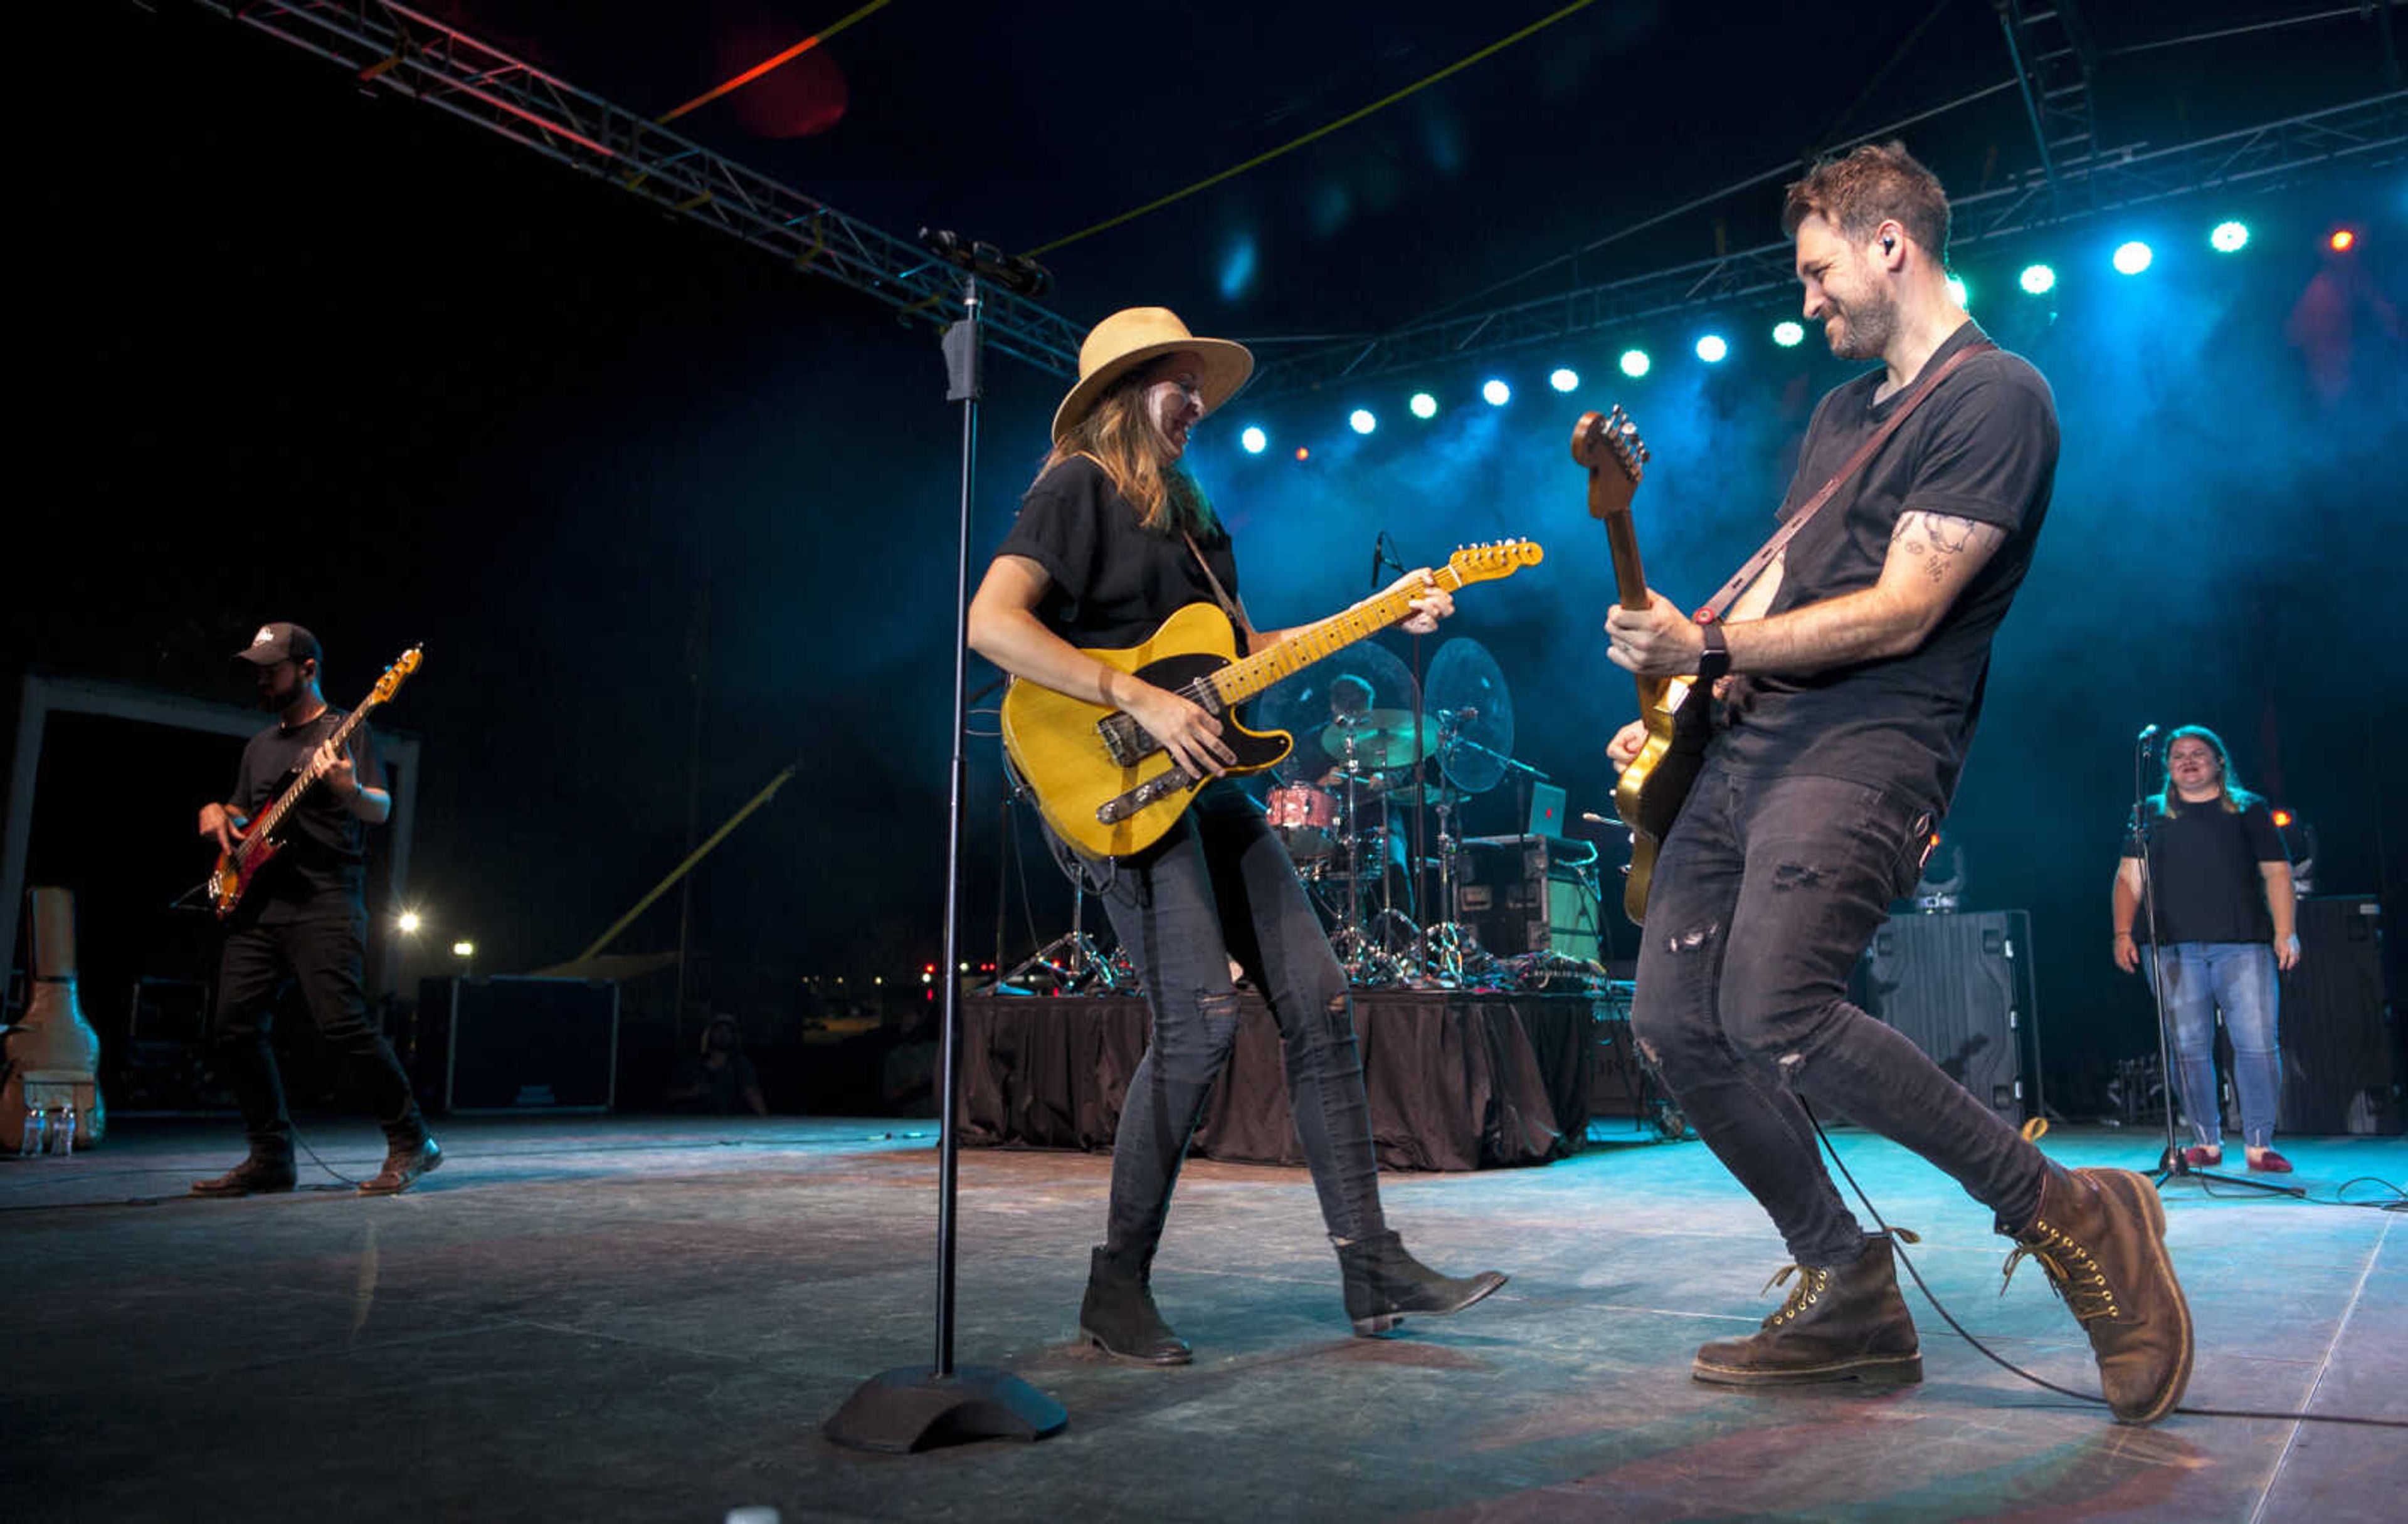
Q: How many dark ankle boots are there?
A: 2